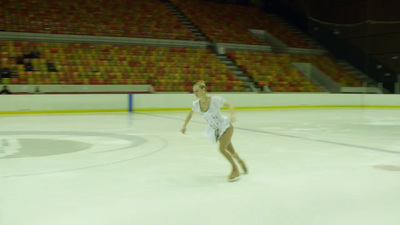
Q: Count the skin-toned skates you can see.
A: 2